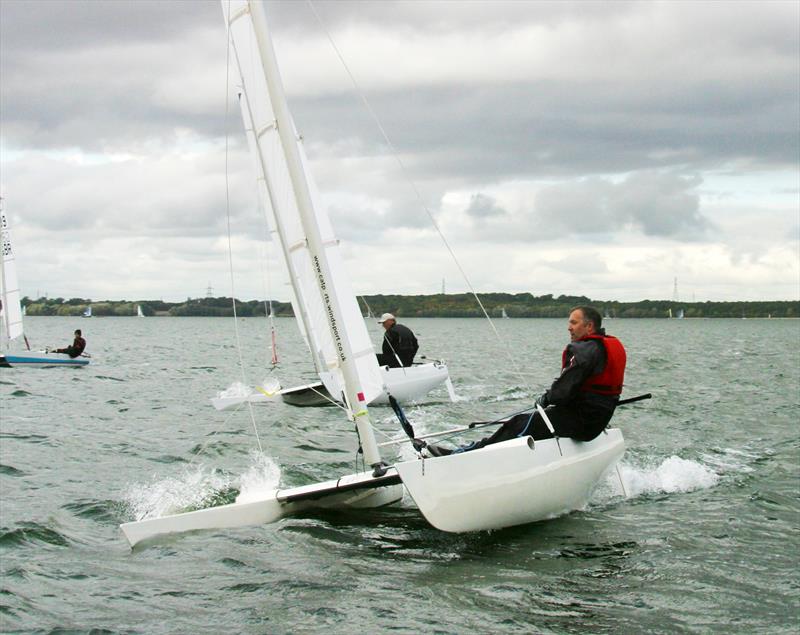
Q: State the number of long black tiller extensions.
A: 1